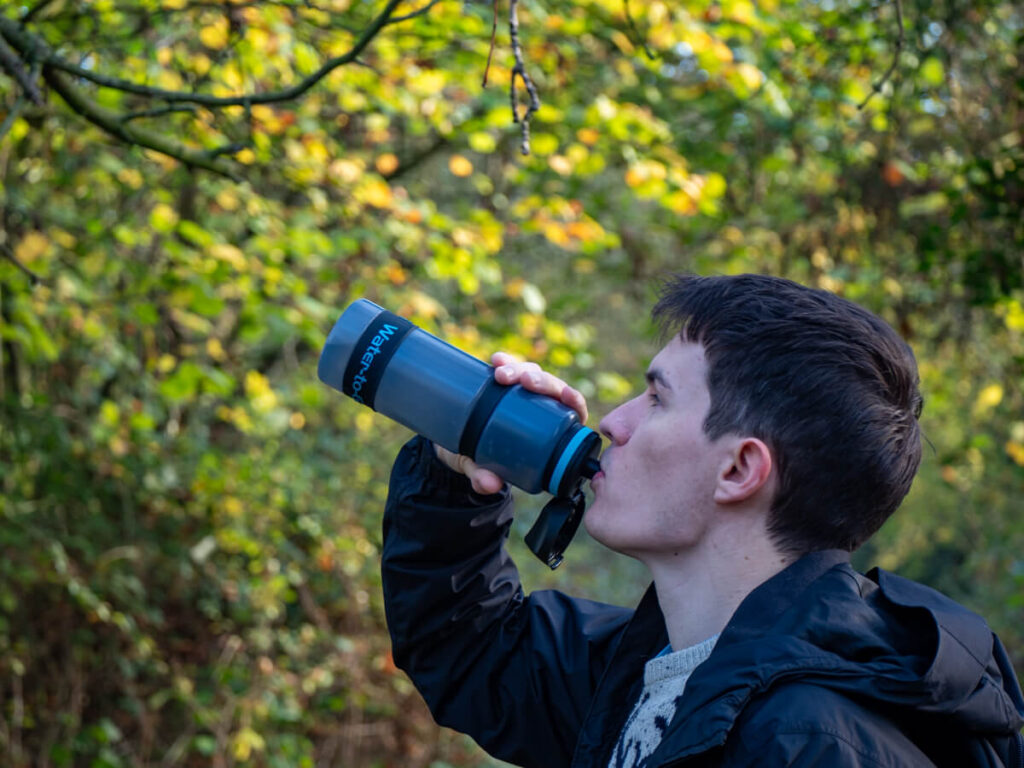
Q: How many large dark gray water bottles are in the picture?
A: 1